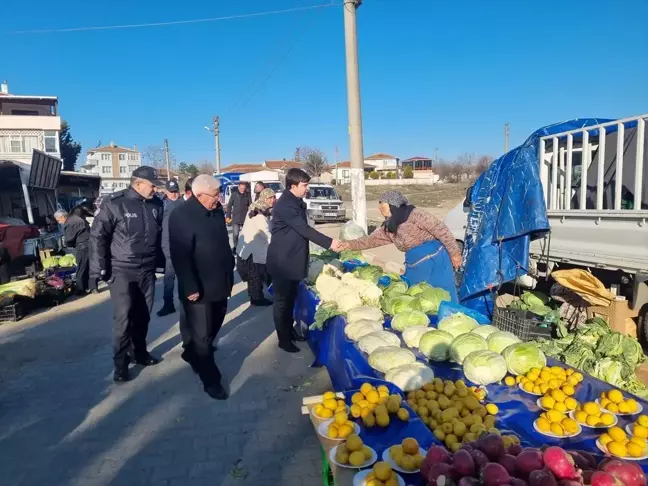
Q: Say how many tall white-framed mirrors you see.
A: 0